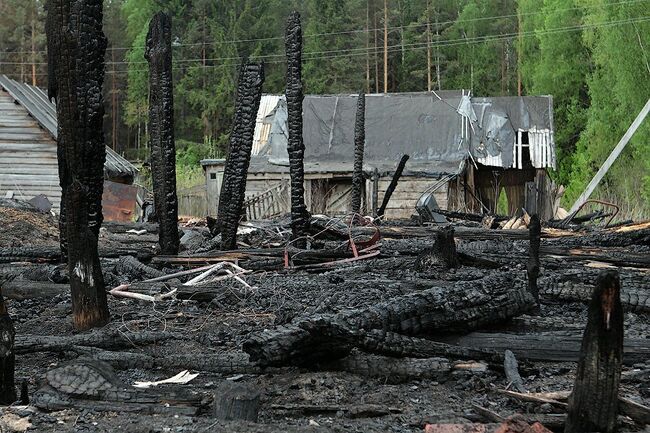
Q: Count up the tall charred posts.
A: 5